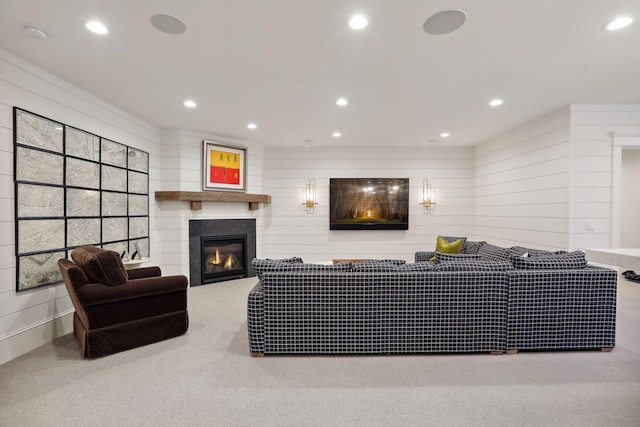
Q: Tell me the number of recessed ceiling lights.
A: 9